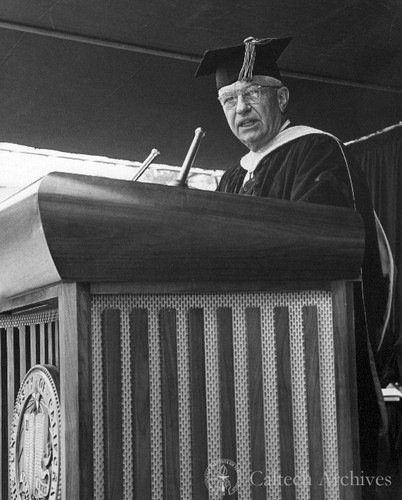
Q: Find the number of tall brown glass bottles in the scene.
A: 0